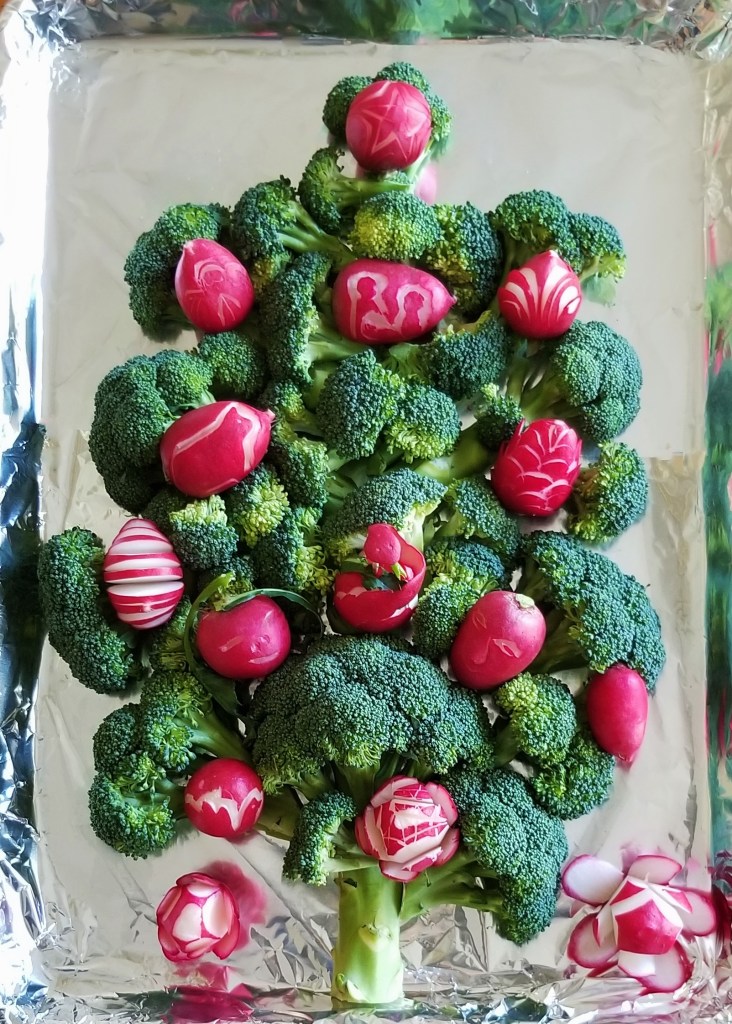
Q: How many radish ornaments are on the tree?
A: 13